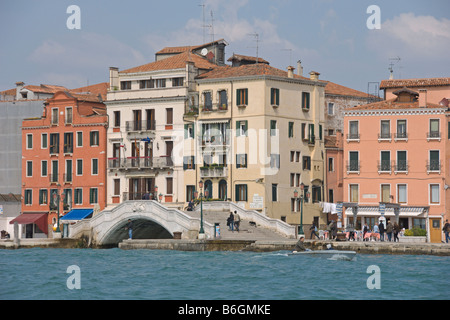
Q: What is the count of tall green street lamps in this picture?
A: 3